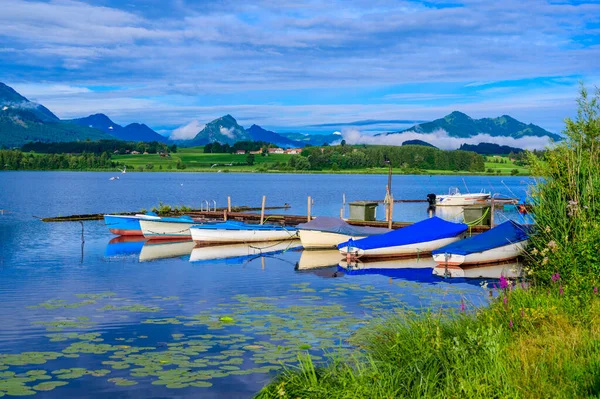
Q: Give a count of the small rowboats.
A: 6